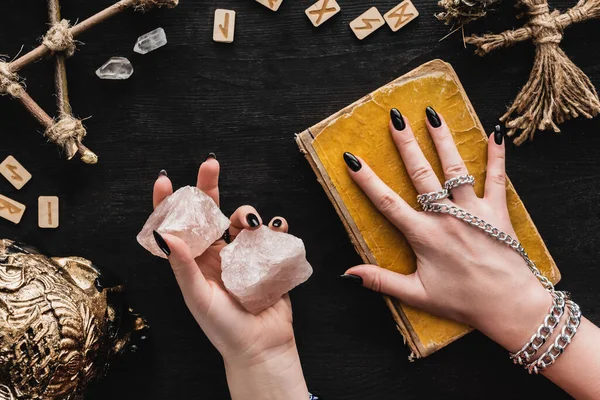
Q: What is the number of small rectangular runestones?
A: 8